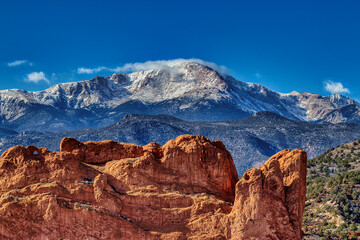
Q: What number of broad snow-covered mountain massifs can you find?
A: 1